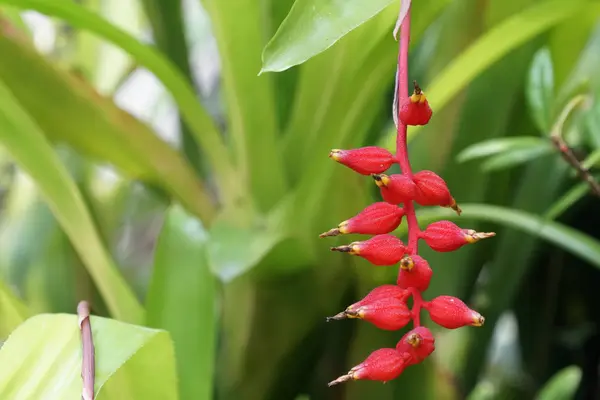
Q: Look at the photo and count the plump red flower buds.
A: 13